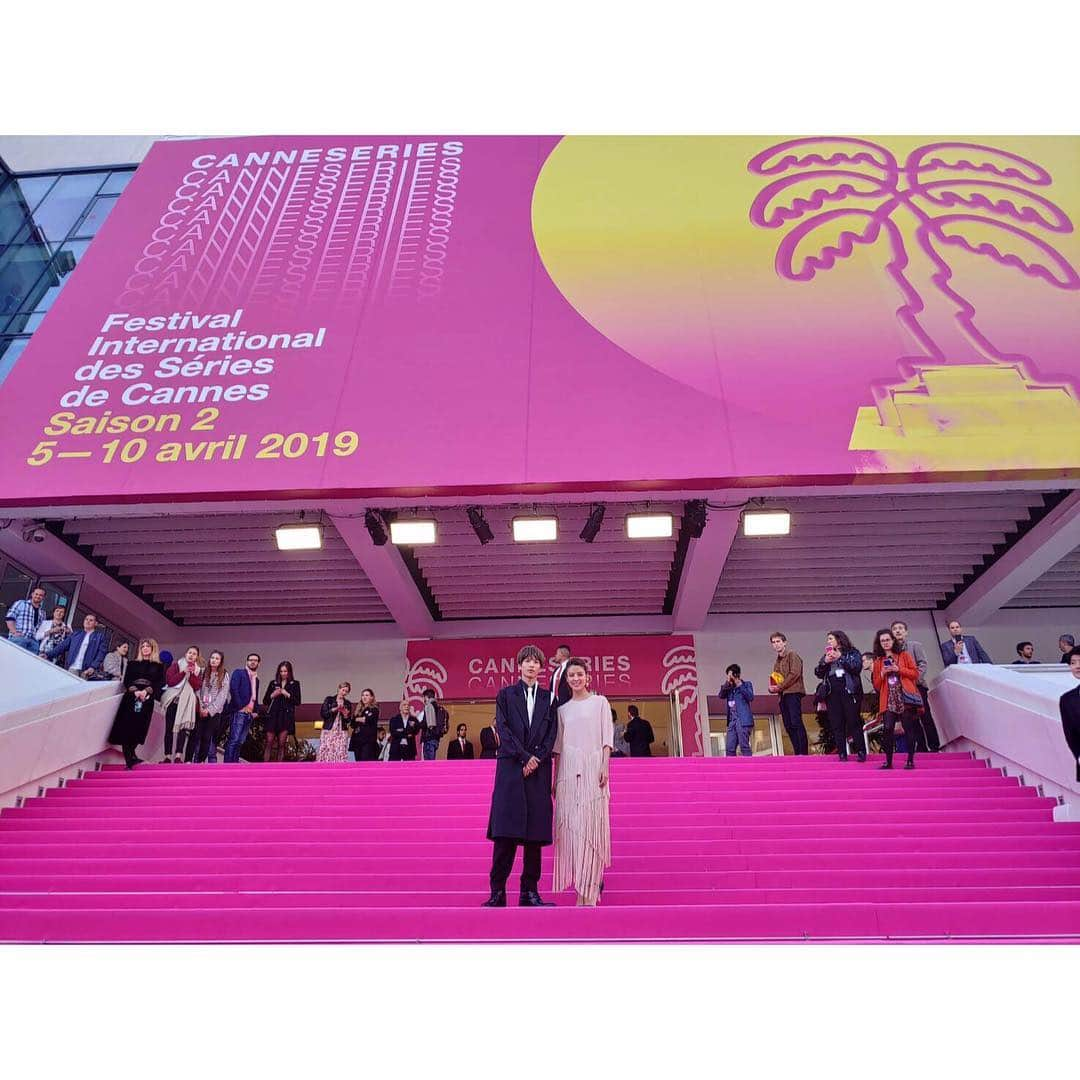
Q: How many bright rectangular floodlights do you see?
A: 5